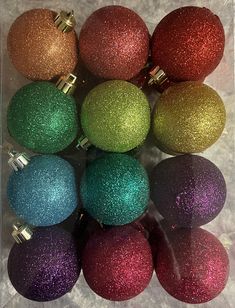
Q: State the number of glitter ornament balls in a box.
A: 12